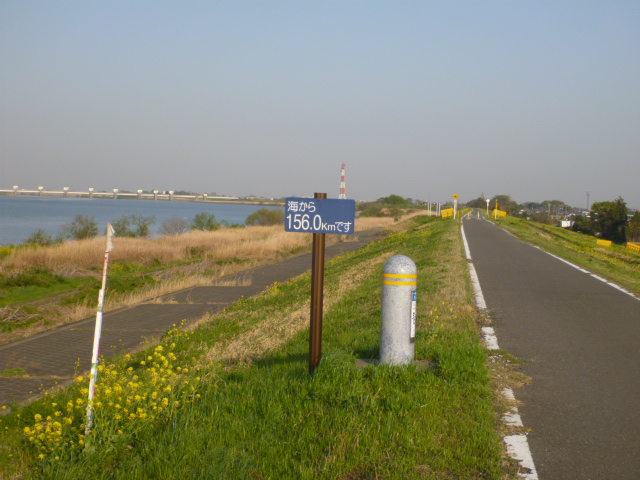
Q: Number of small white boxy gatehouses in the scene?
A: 9